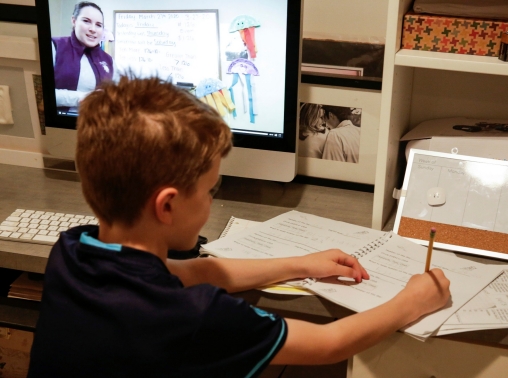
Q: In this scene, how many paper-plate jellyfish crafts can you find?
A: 3